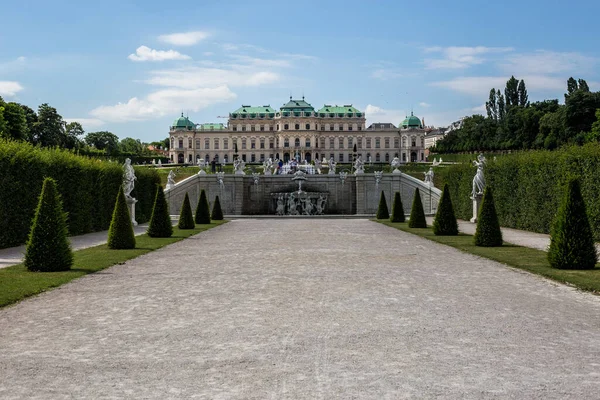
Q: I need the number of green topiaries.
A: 12